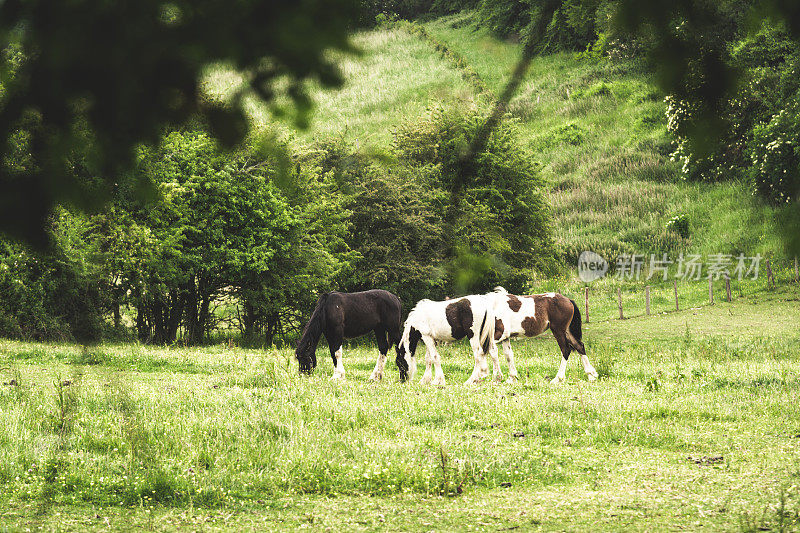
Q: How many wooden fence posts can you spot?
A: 8